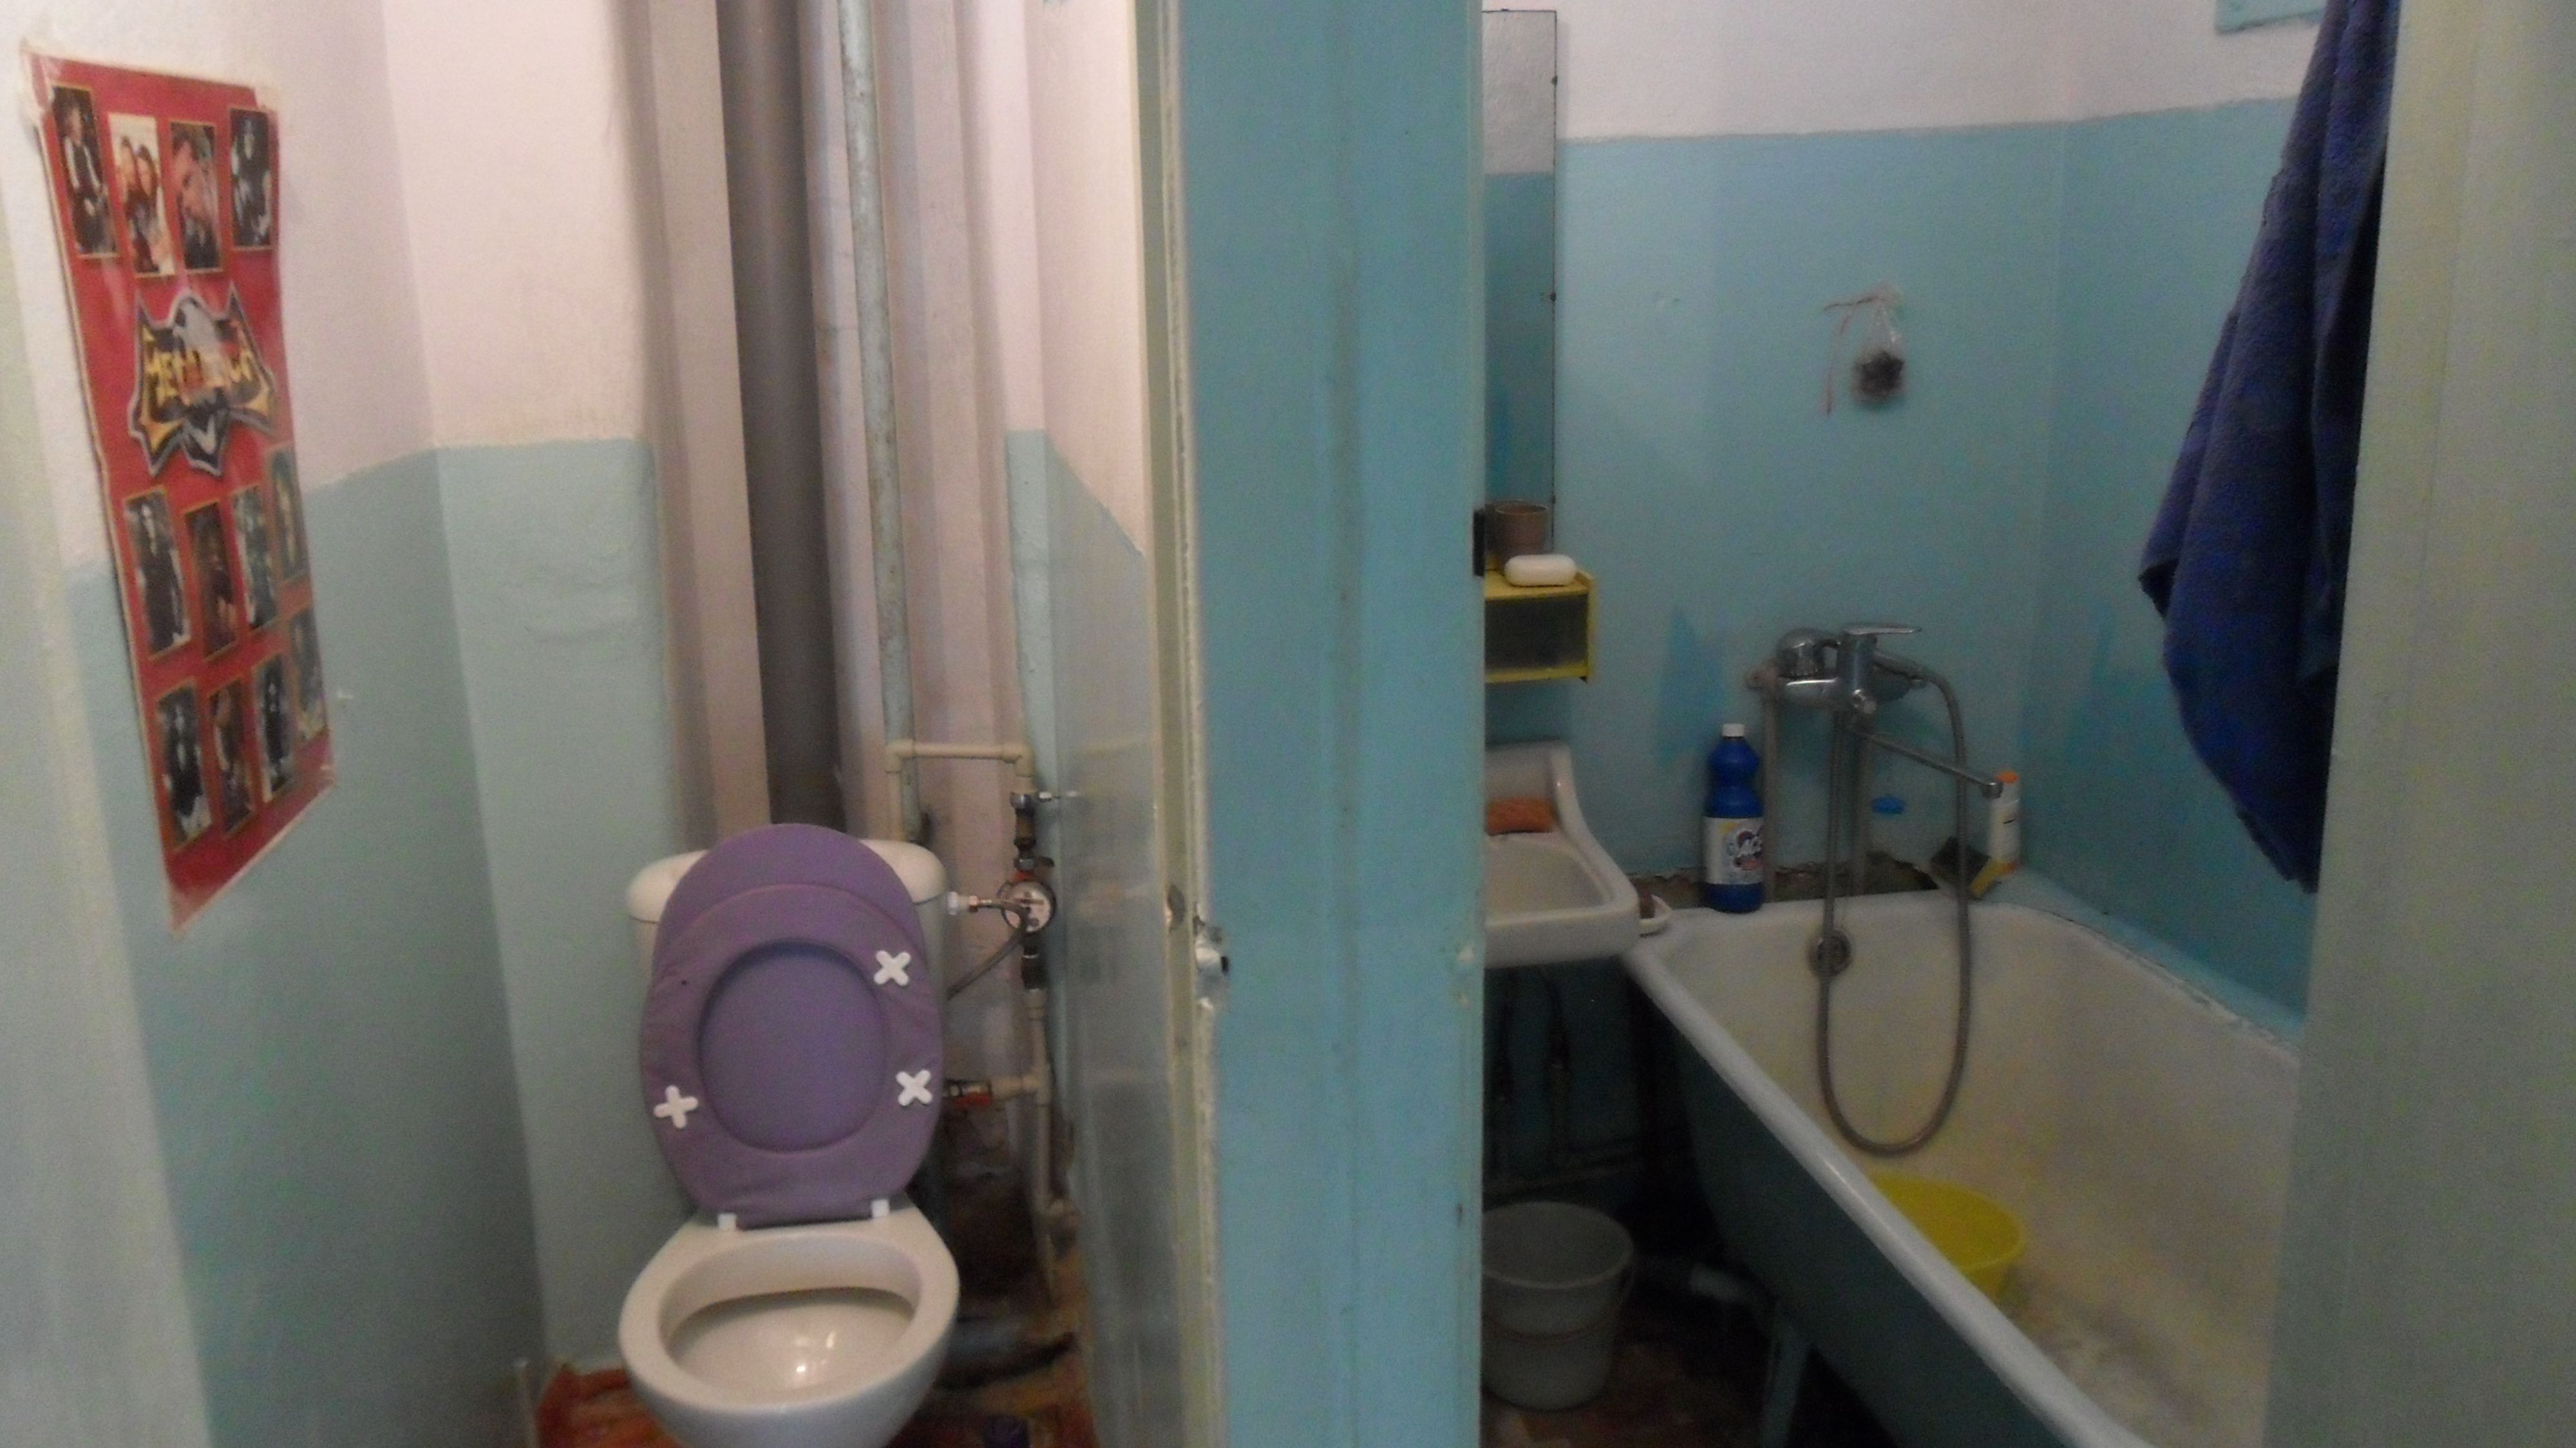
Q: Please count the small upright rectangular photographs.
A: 12